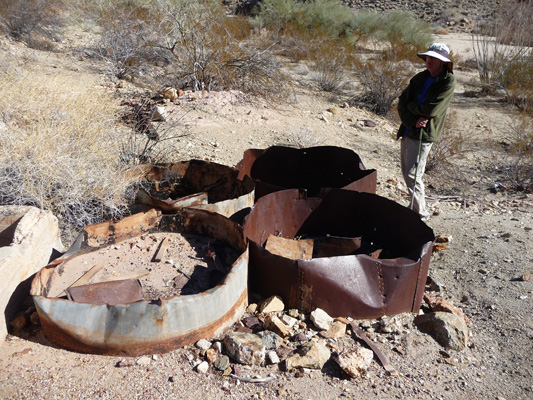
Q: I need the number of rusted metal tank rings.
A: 4